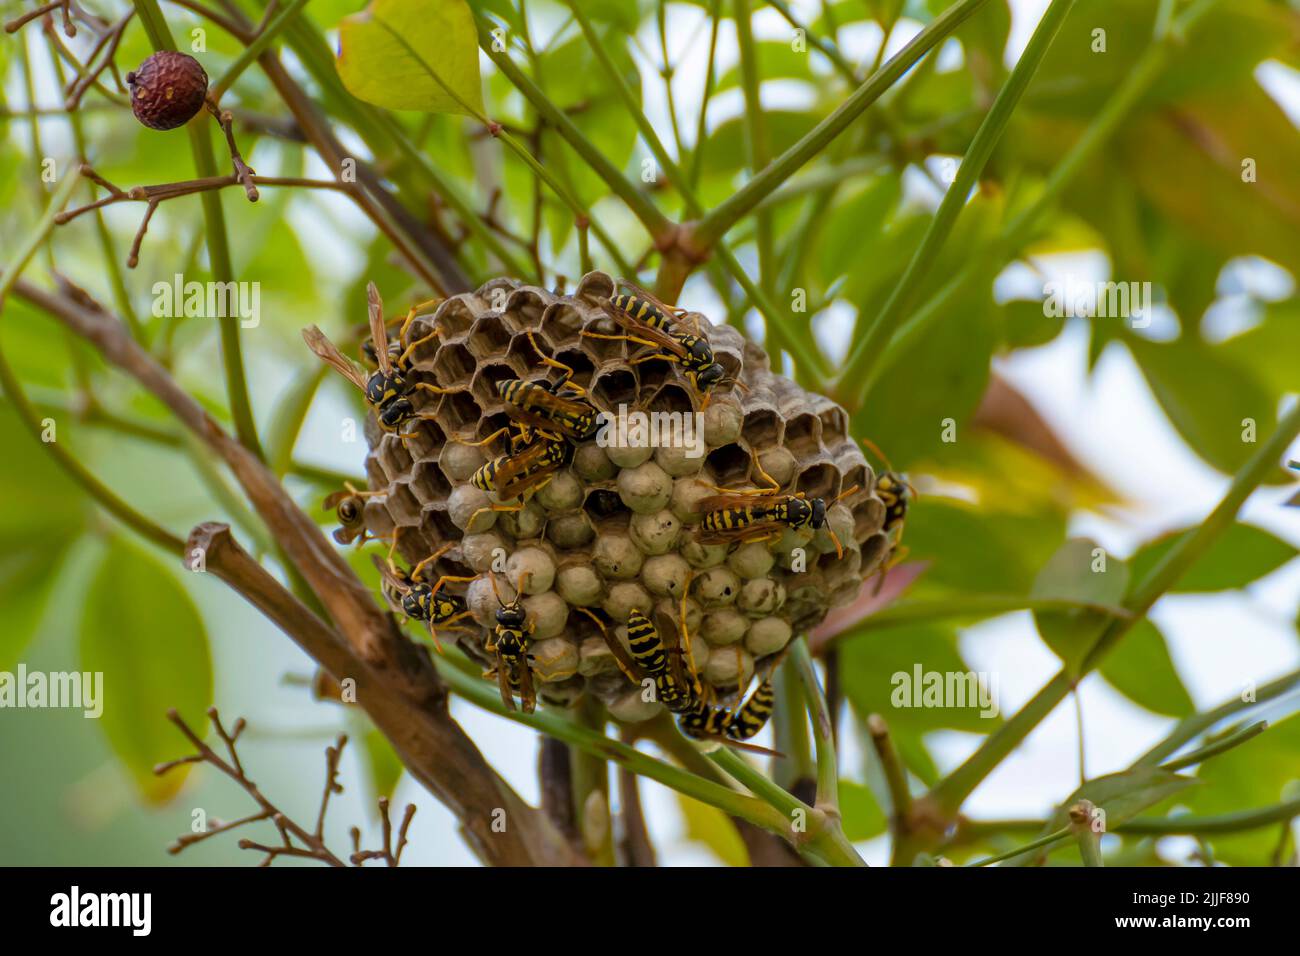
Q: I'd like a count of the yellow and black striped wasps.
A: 11